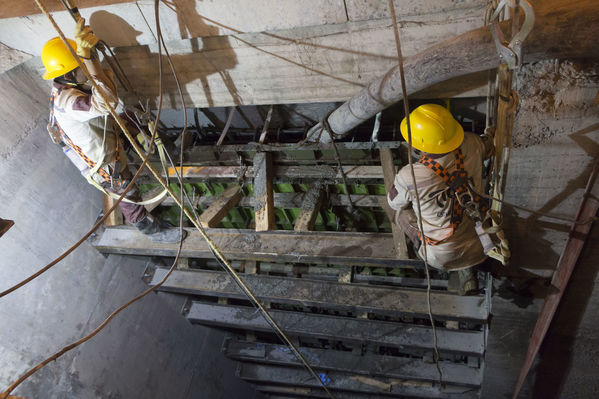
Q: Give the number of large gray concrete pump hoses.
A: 1